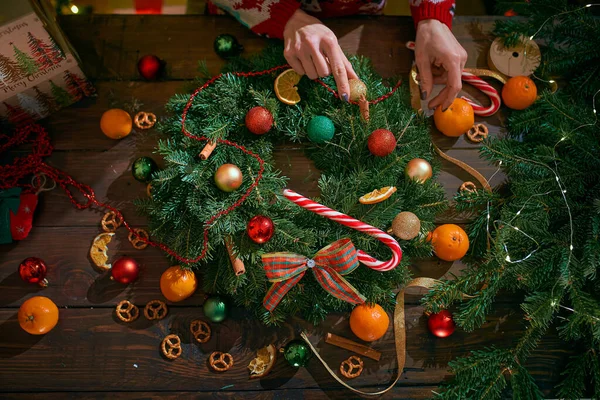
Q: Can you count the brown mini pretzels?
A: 11